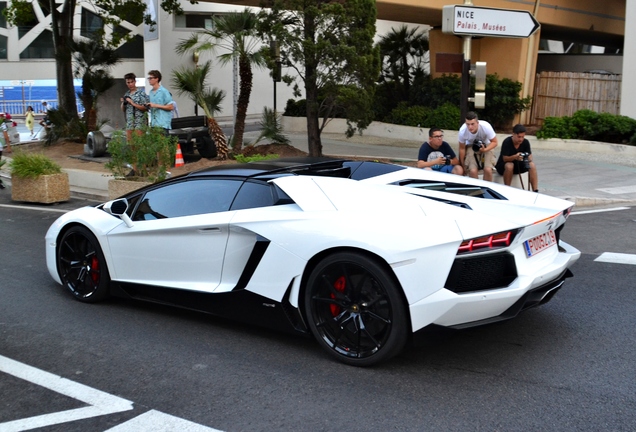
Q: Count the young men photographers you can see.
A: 5